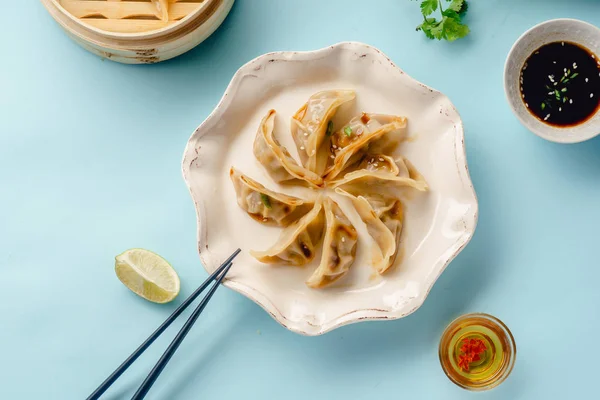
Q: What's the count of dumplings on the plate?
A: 8